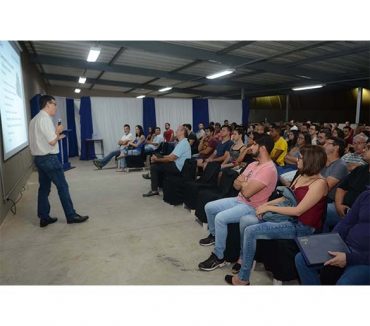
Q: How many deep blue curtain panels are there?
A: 6